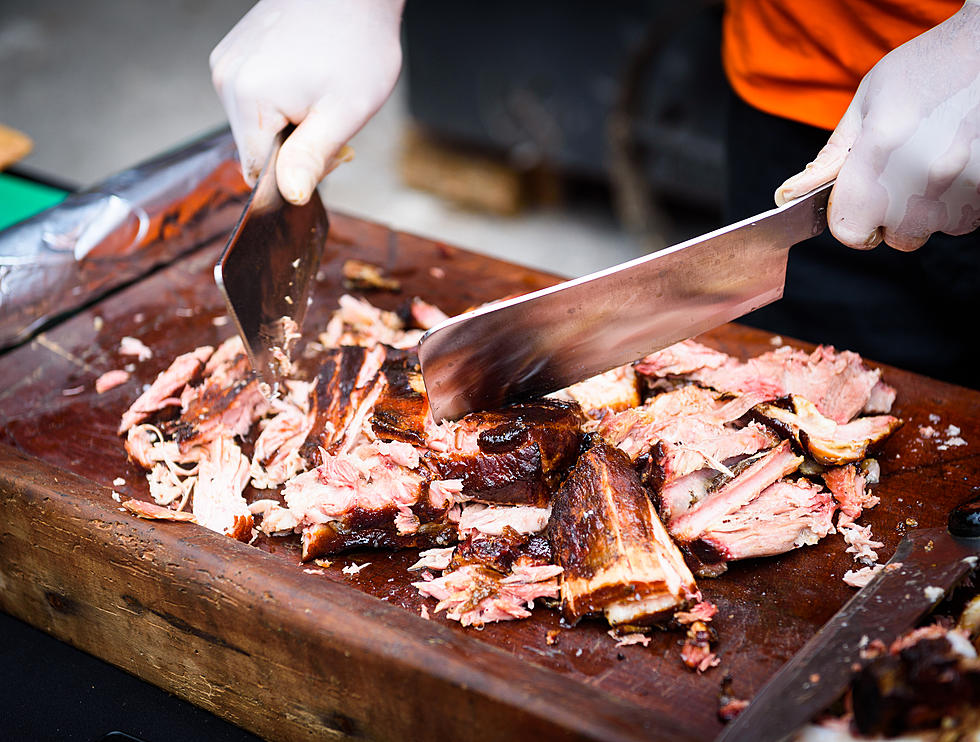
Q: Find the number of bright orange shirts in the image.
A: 1